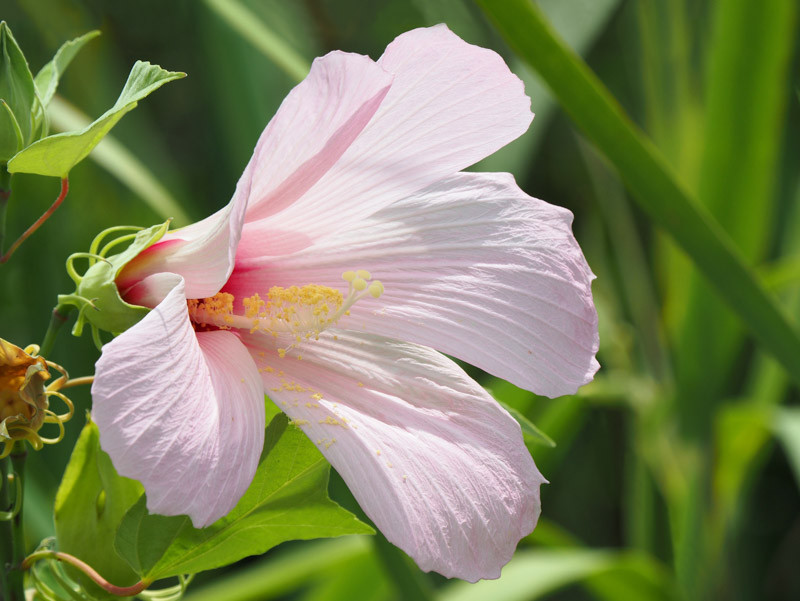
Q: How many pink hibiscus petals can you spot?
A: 5